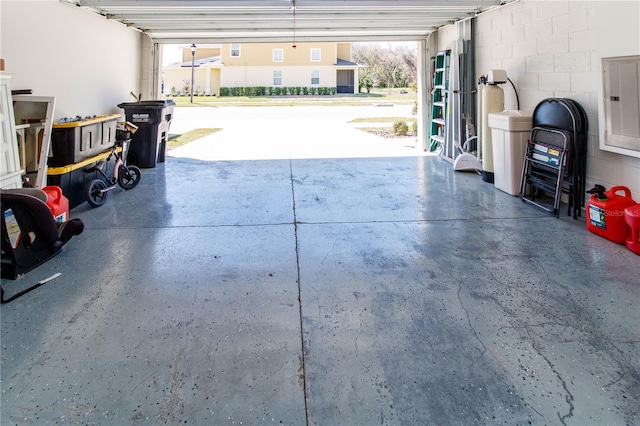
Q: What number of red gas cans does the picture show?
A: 3